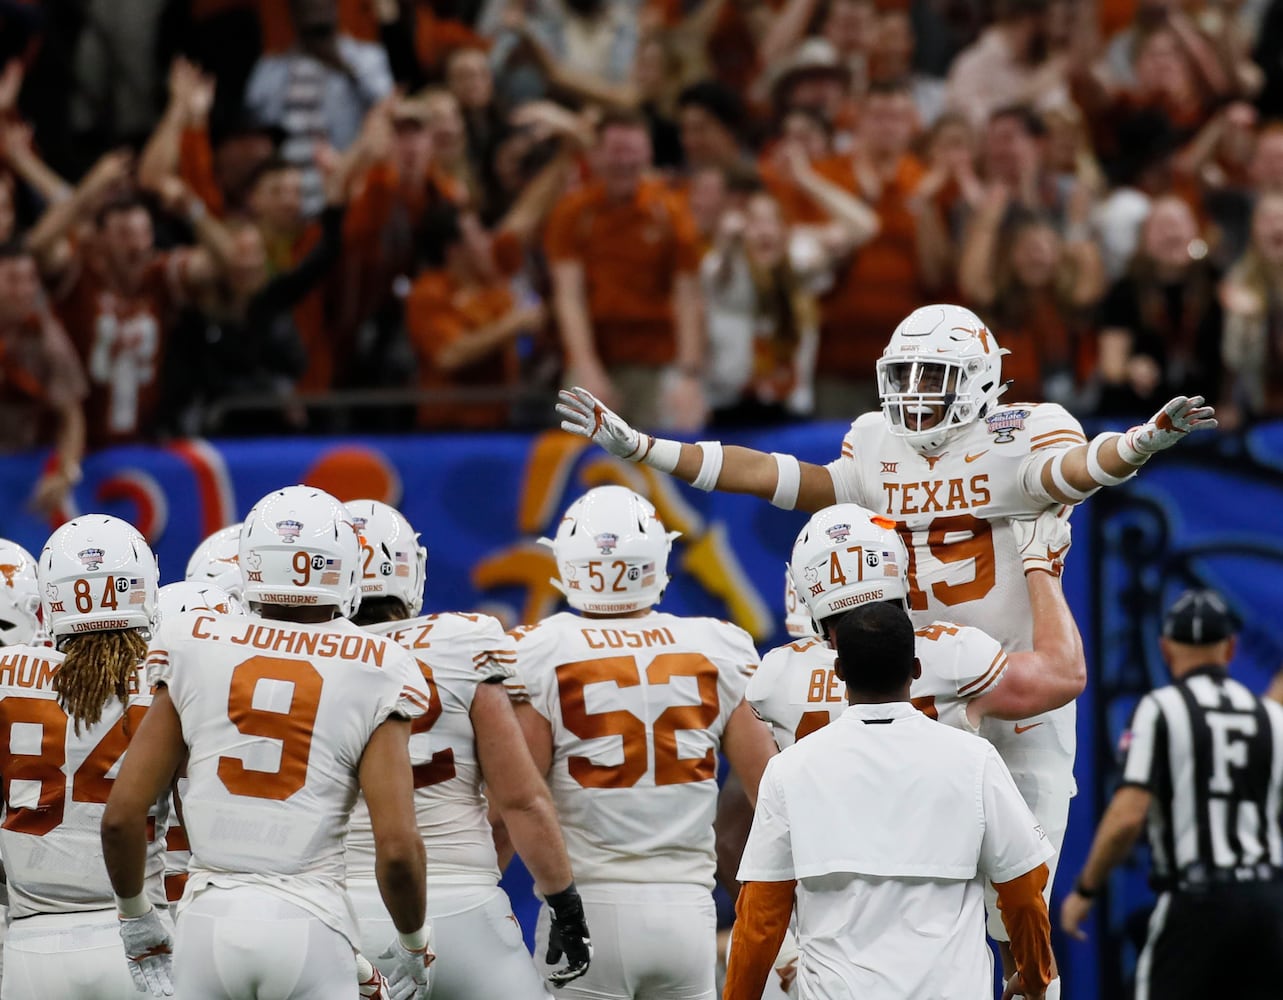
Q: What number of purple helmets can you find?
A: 0